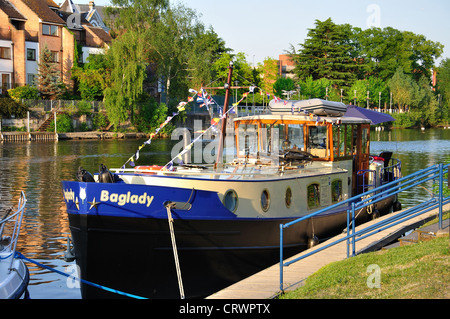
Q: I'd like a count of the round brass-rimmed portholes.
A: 3